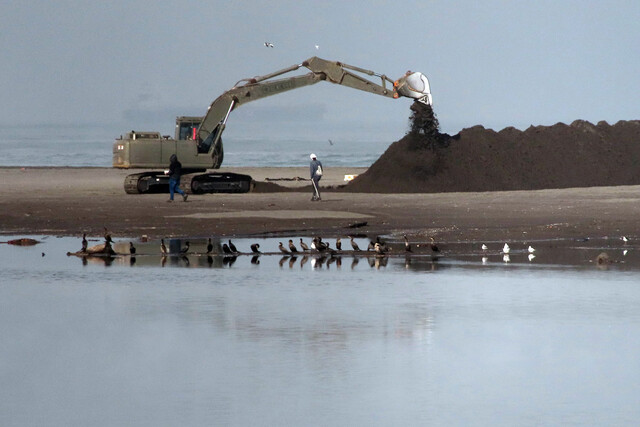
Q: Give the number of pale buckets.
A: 1